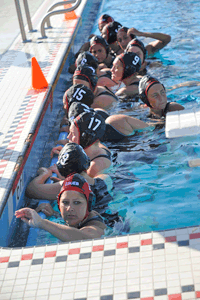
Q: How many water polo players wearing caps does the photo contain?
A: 14